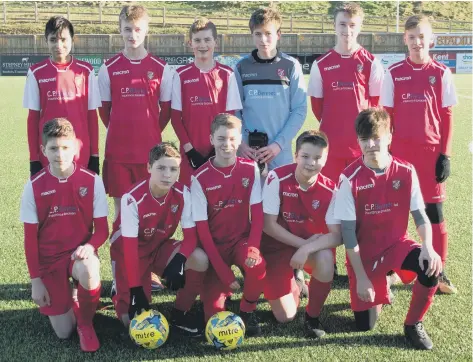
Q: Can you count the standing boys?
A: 6